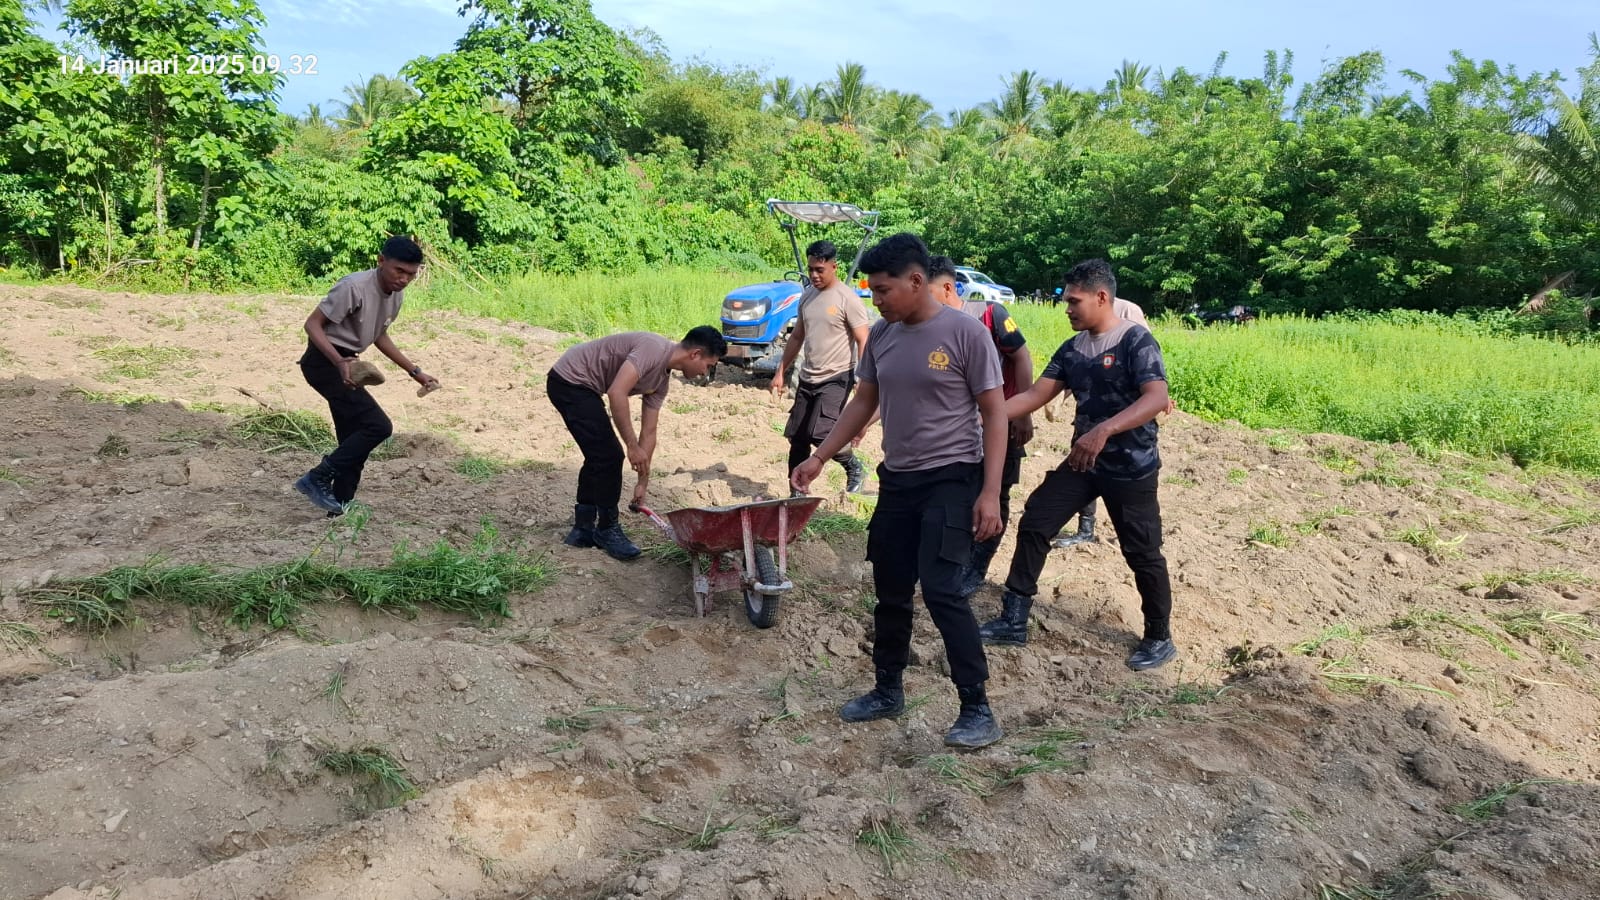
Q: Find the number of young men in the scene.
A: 7